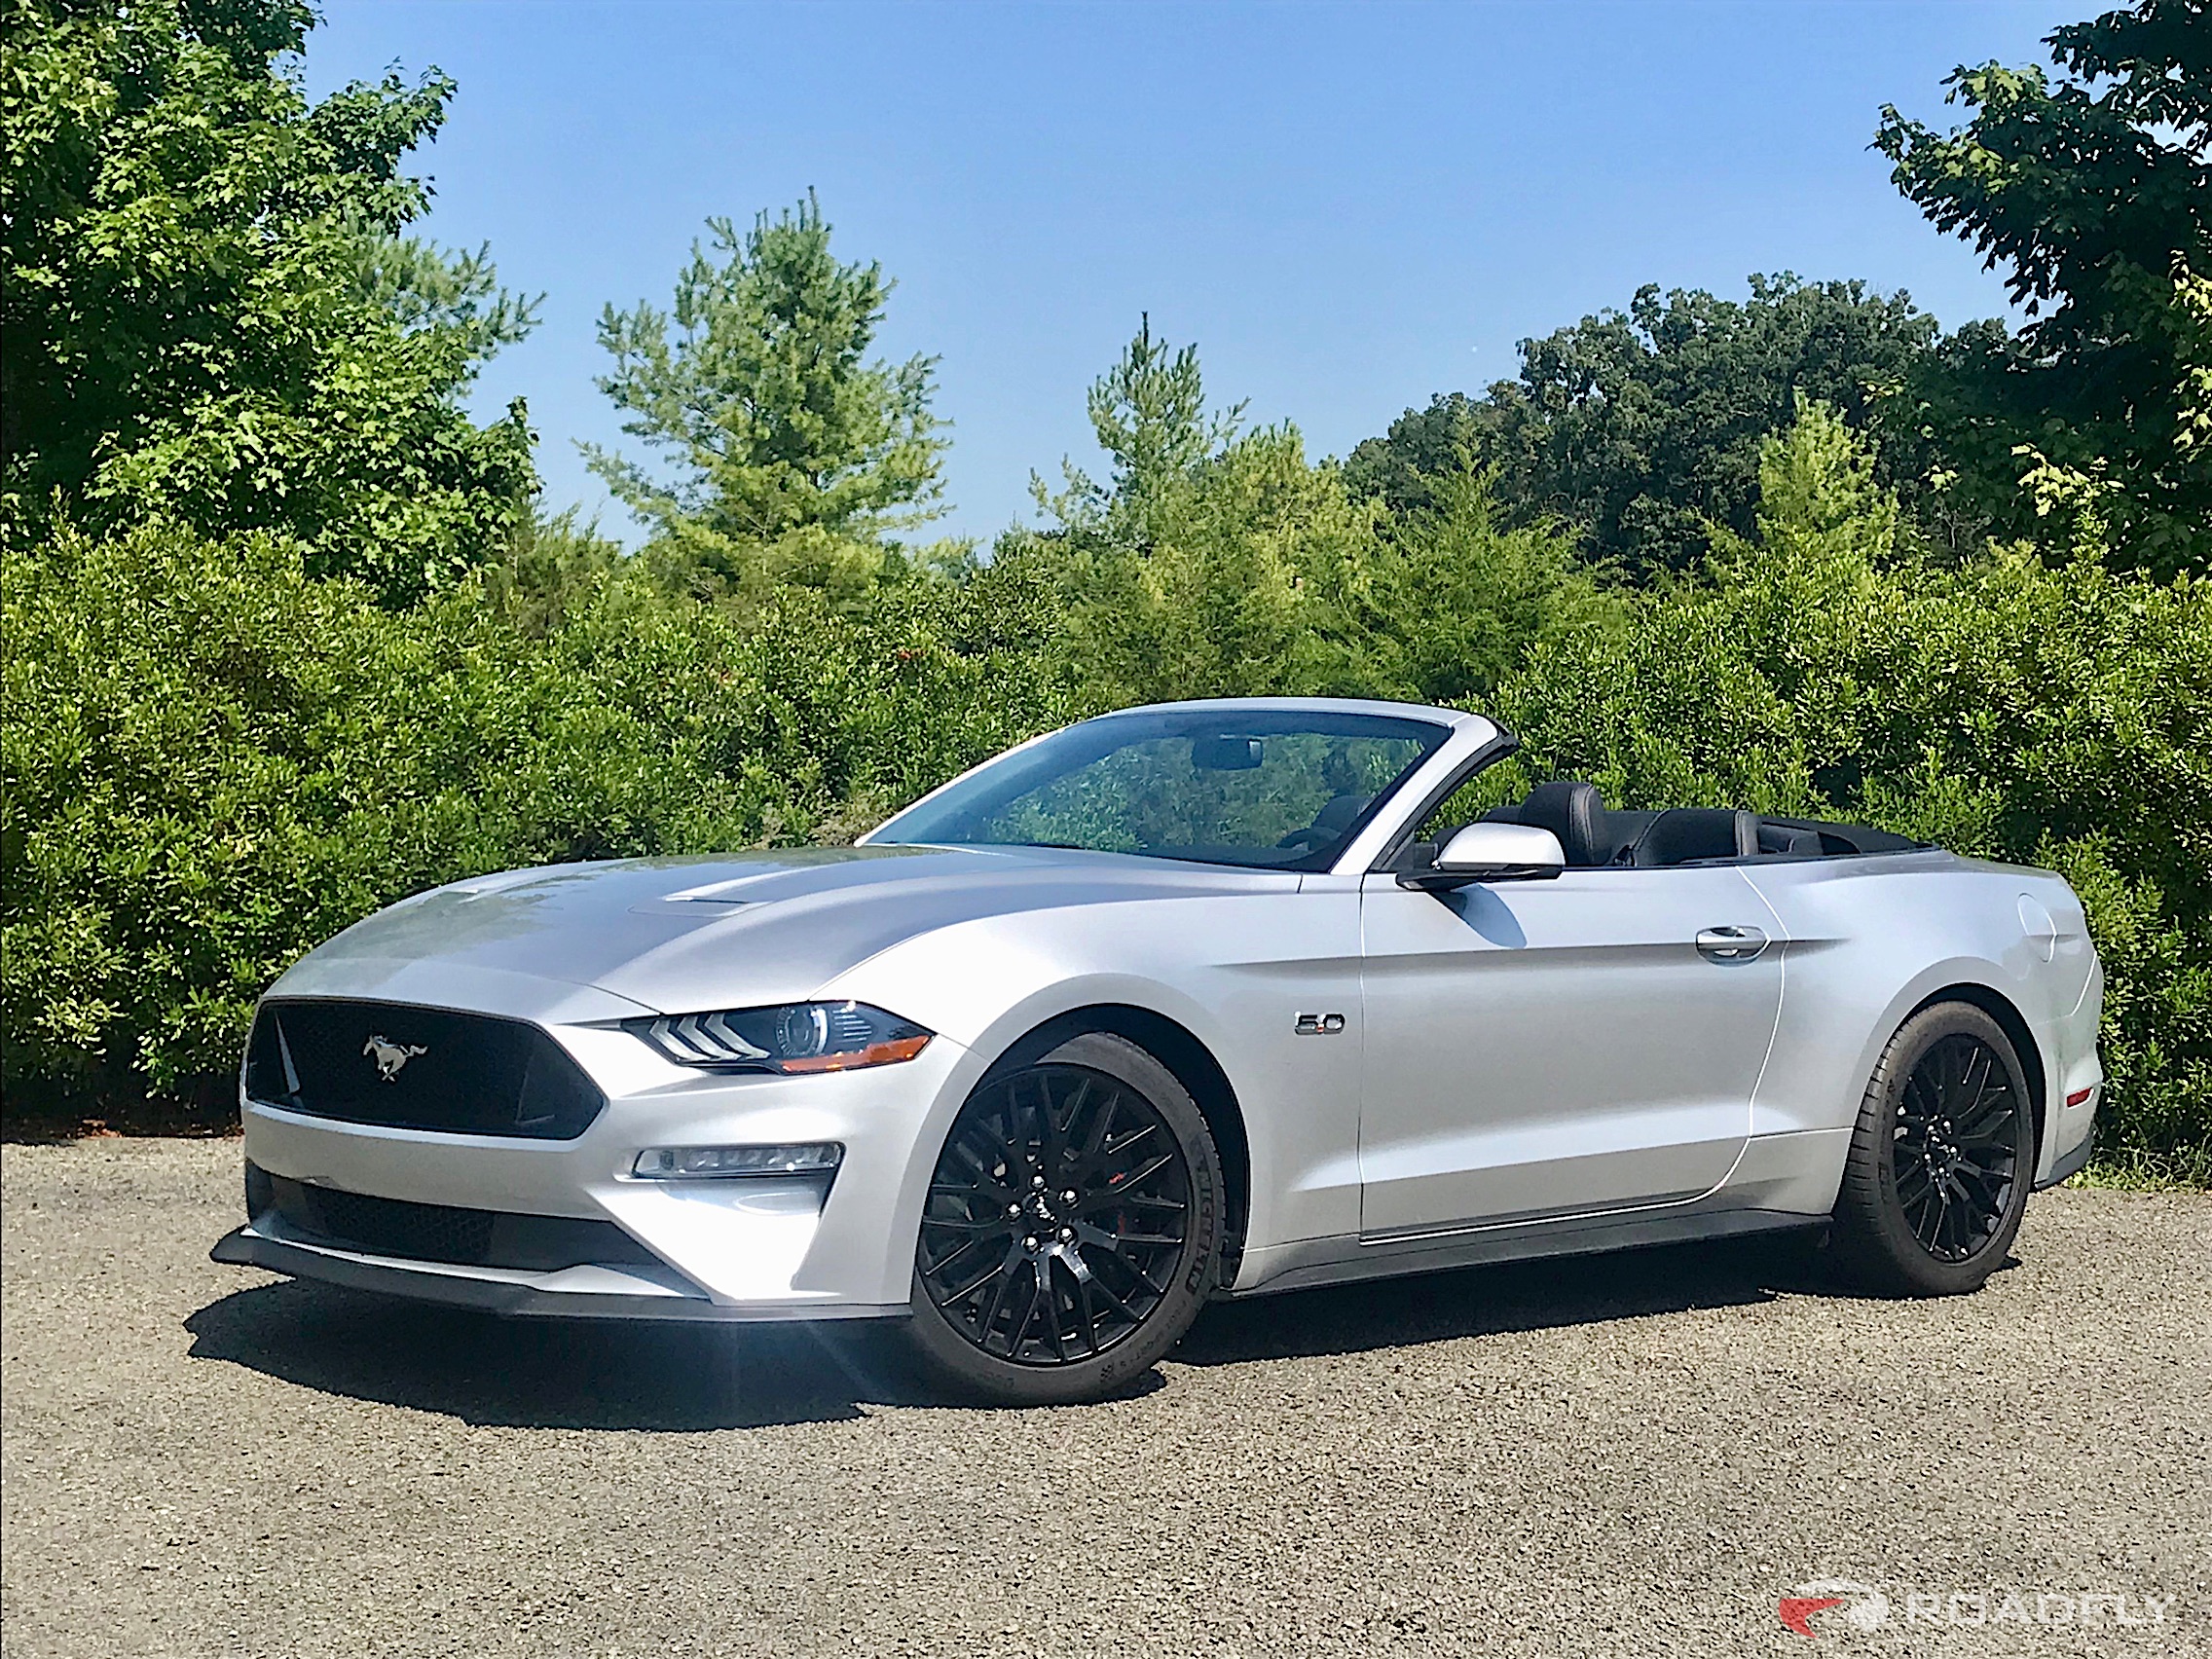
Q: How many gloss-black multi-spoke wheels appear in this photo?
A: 2